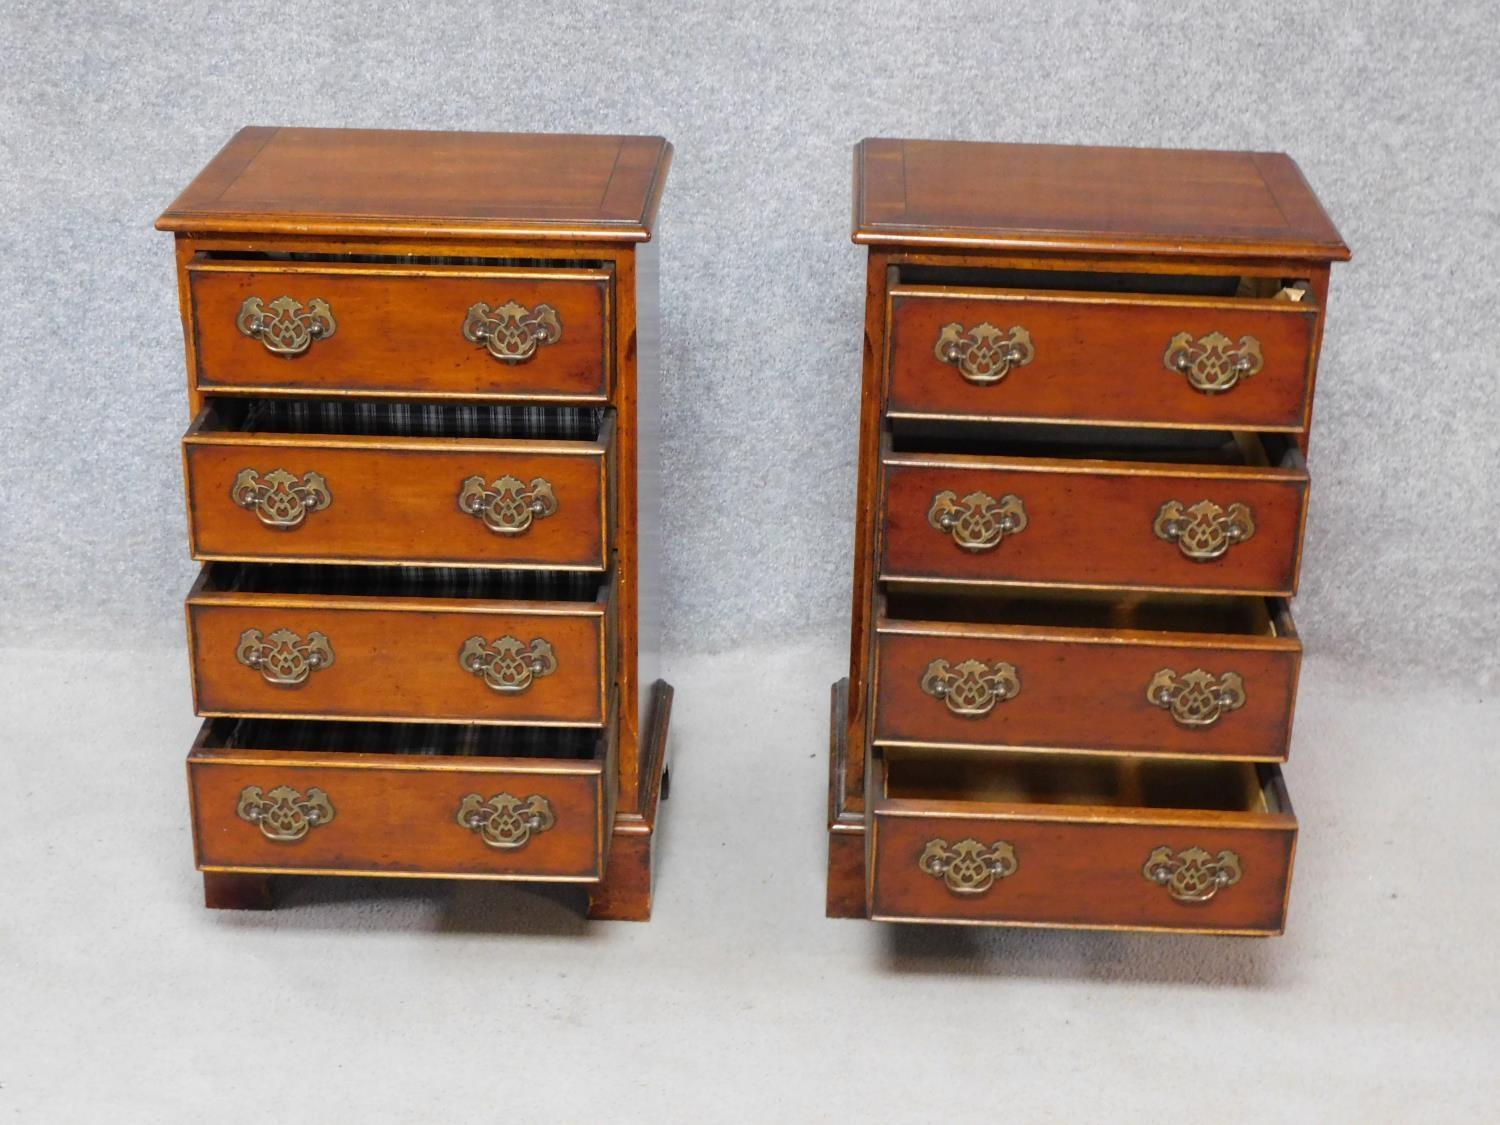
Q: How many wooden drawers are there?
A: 8